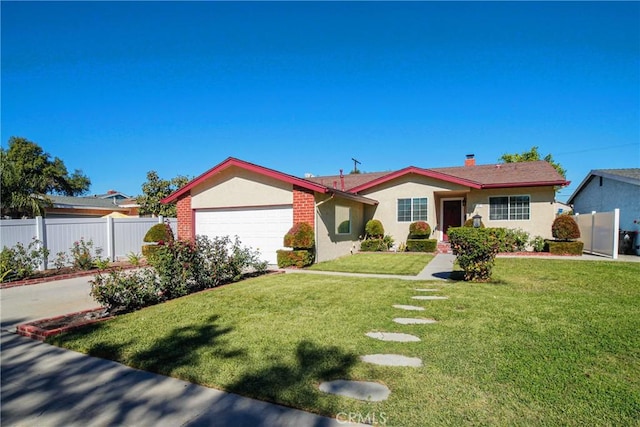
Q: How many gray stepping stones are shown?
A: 7